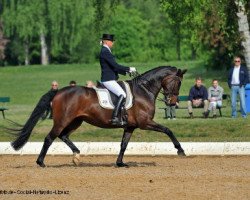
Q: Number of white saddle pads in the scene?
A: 1